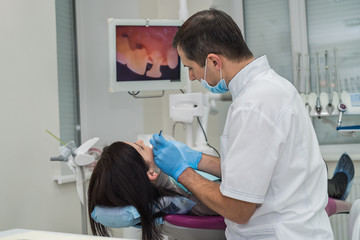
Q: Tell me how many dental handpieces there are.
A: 5